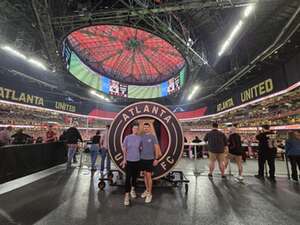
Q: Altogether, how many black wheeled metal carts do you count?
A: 1